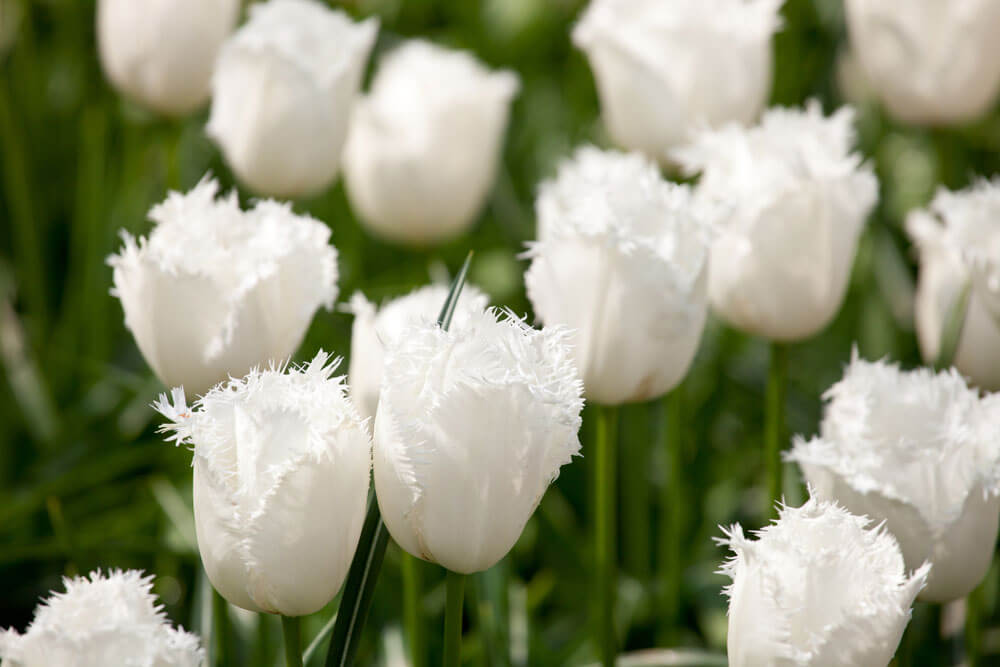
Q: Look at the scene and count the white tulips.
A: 15